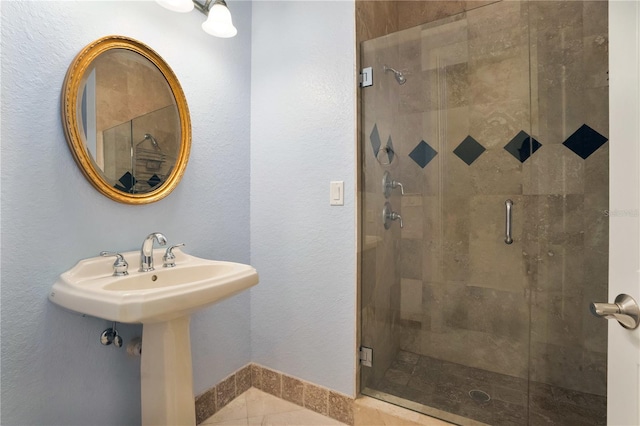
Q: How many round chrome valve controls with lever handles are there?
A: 2